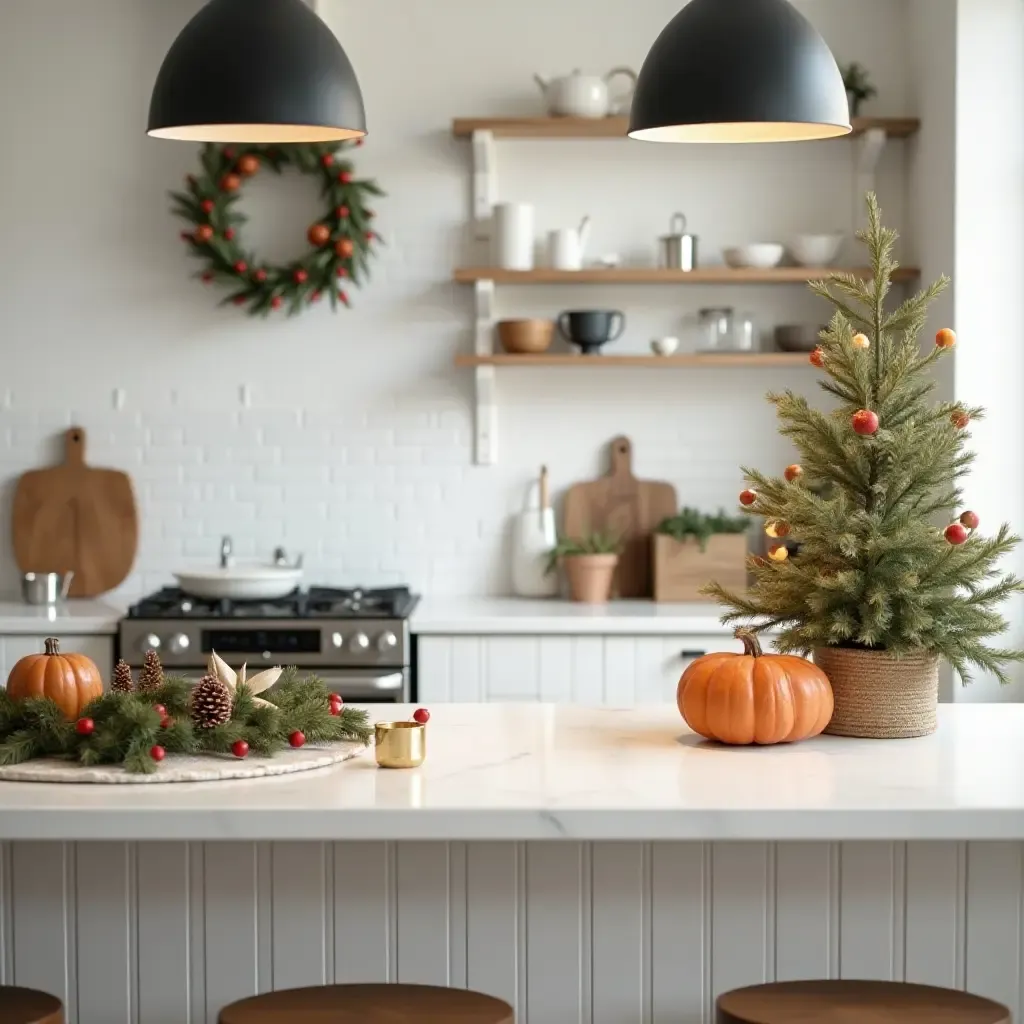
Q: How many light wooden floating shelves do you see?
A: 3